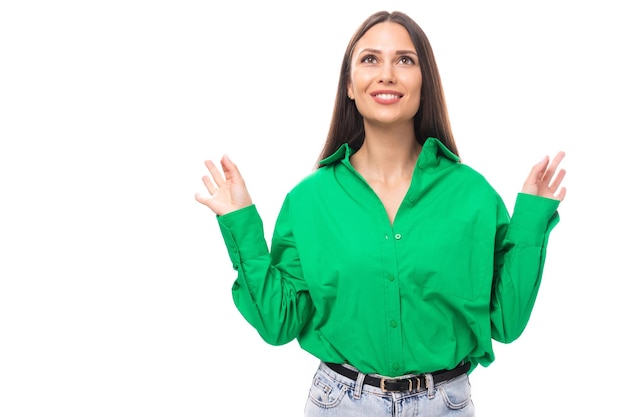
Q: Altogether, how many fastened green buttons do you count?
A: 3